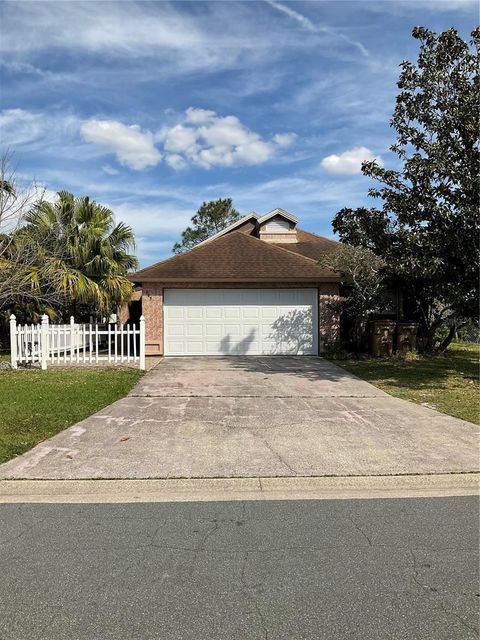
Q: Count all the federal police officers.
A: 0